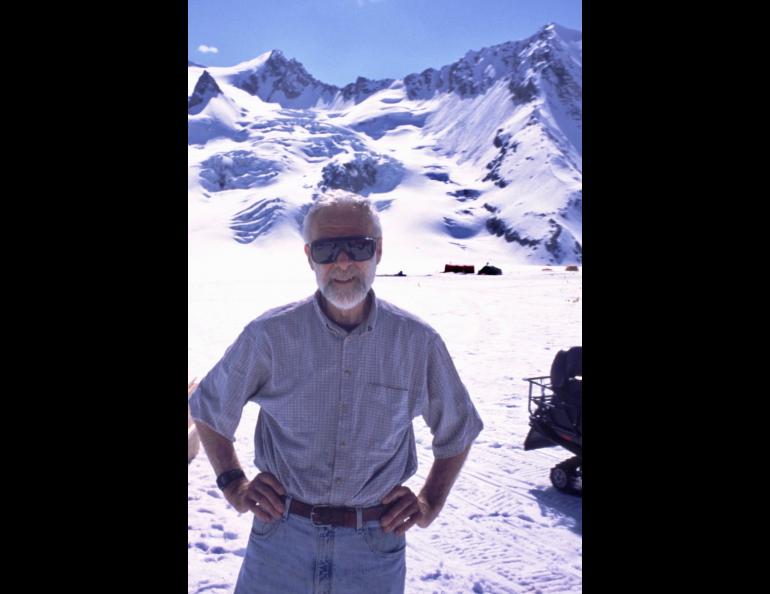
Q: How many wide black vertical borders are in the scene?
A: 2